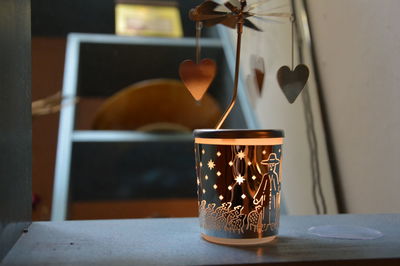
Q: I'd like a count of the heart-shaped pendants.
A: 3